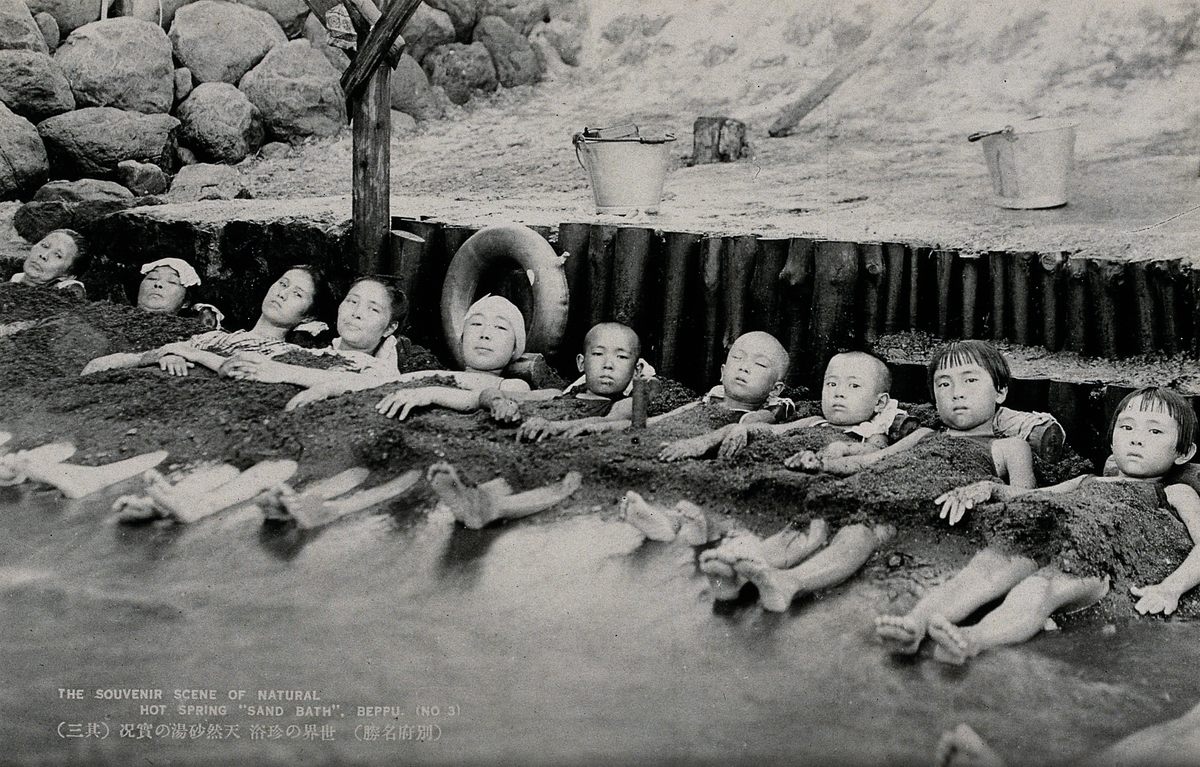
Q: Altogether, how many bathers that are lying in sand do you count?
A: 10